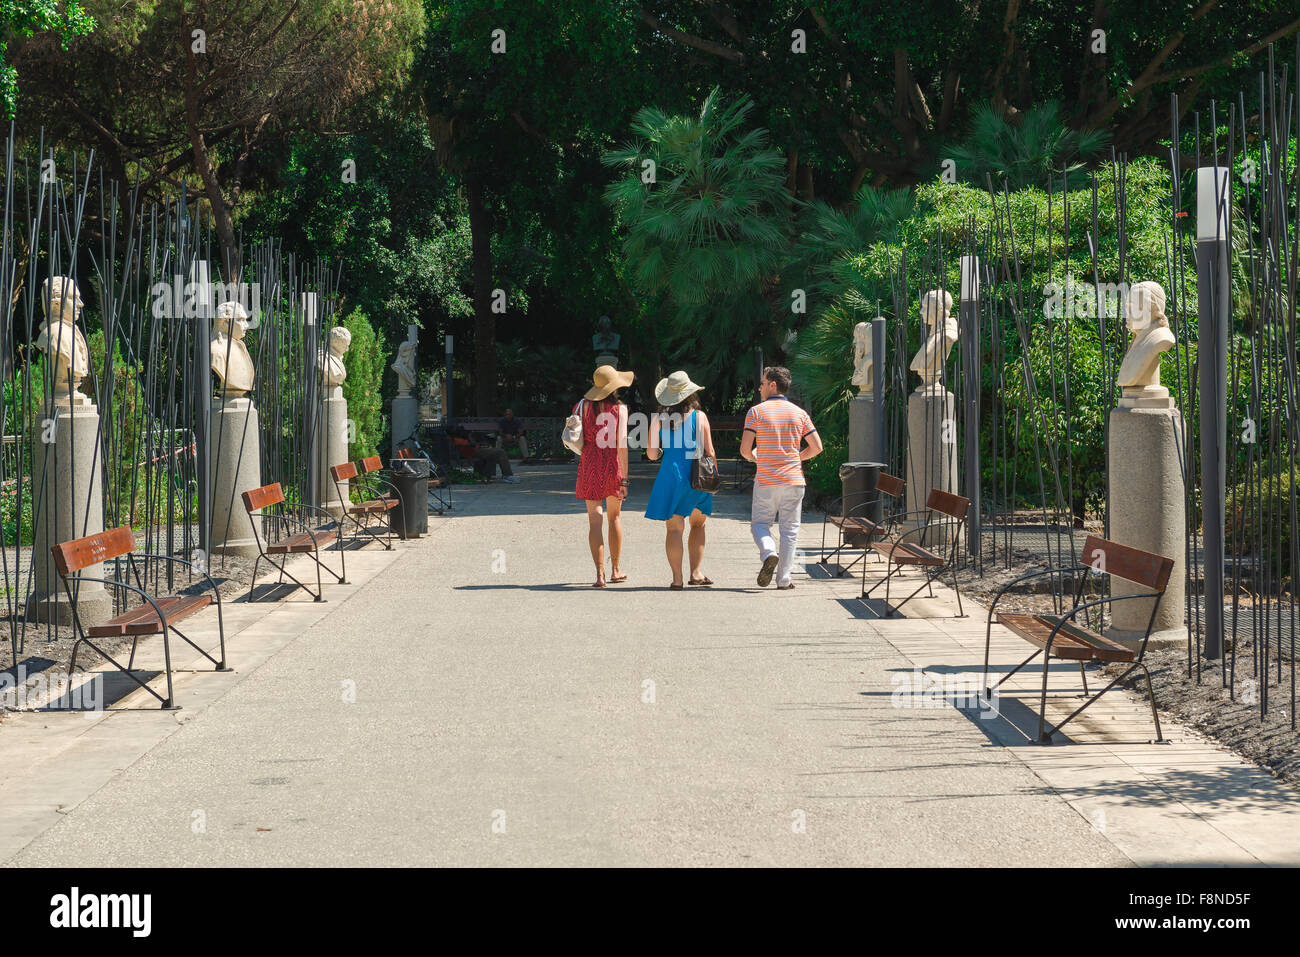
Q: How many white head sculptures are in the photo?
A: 7